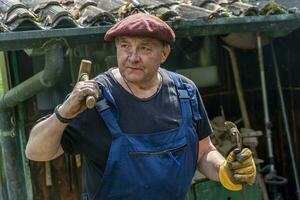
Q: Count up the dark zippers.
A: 1